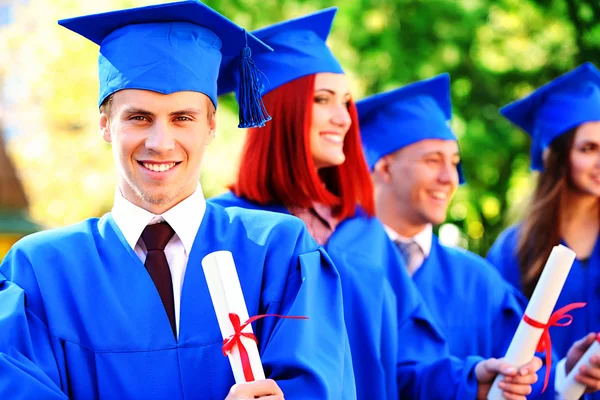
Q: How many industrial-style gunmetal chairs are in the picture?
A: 0